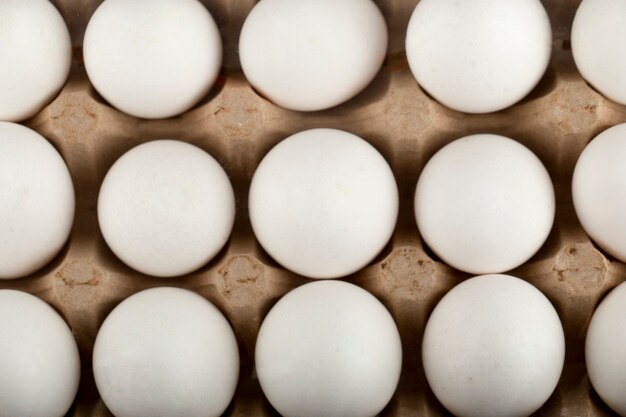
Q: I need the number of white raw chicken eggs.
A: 15